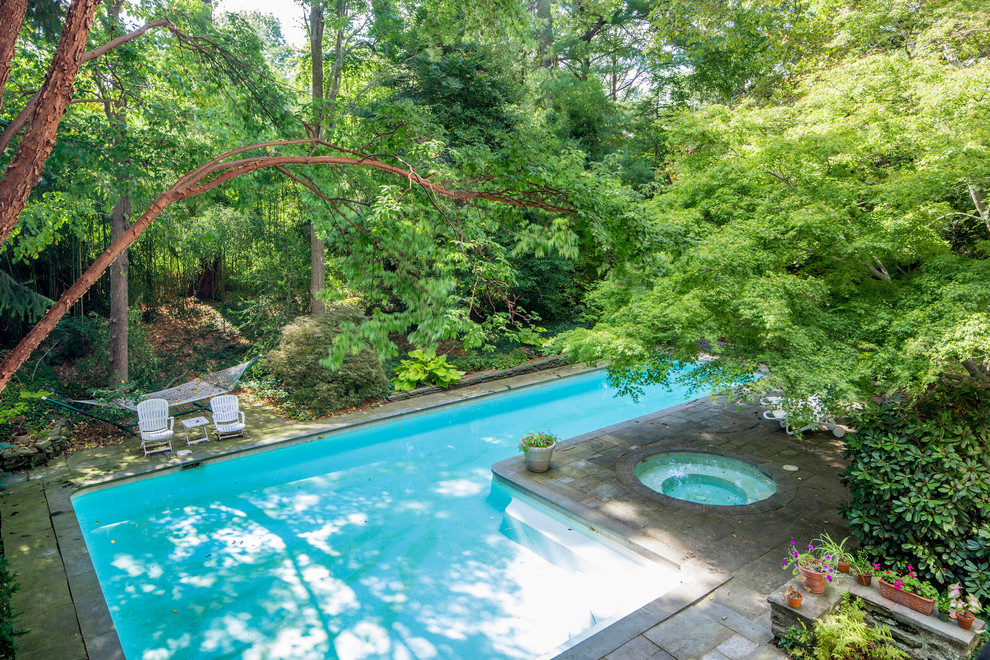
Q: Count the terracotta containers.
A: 6